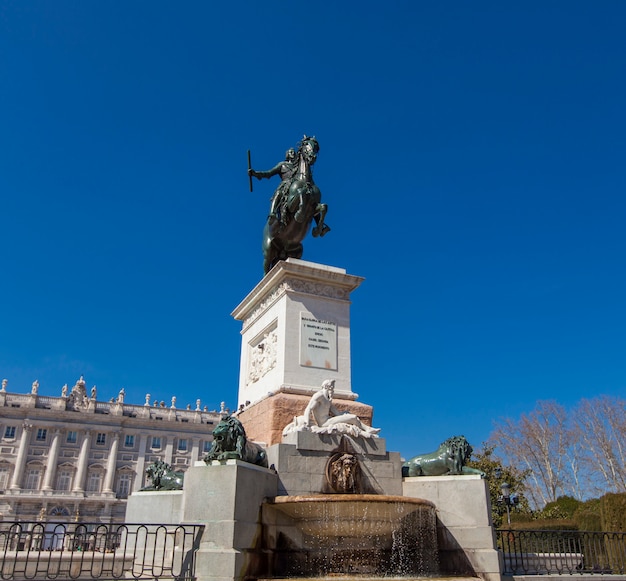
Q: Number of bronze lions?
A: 3